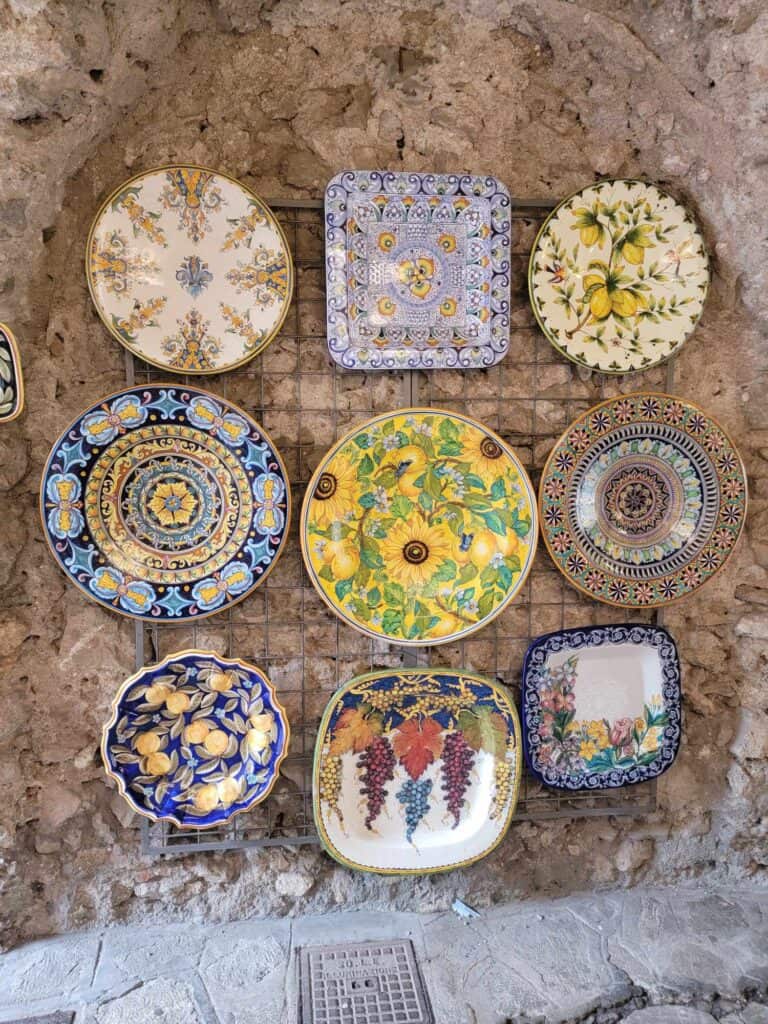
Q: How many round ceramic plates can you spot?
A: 6